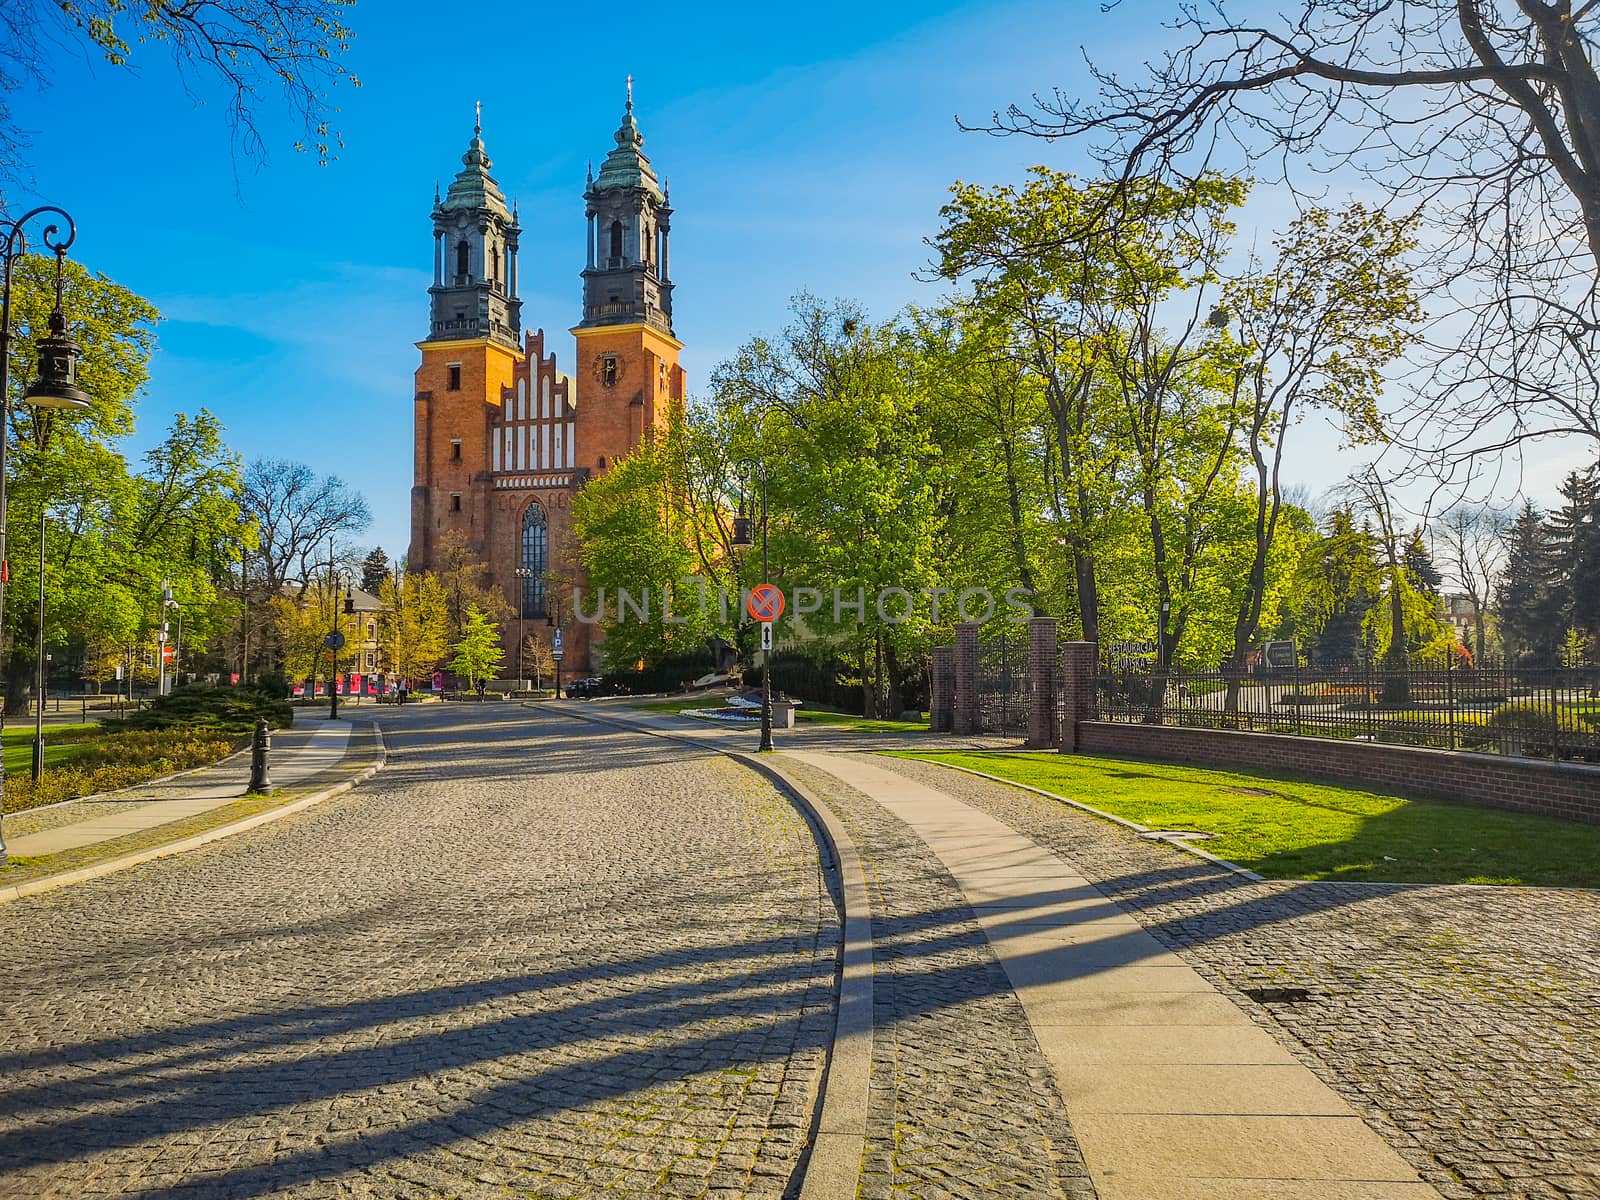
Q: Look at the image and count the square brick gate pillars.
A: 4